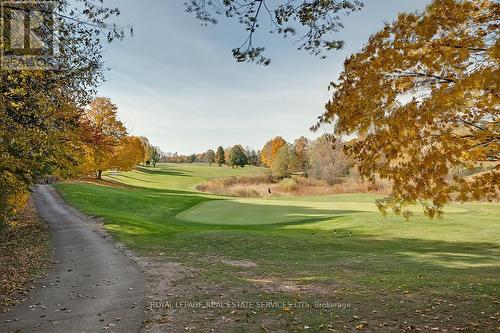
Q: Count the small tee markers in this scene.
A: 3